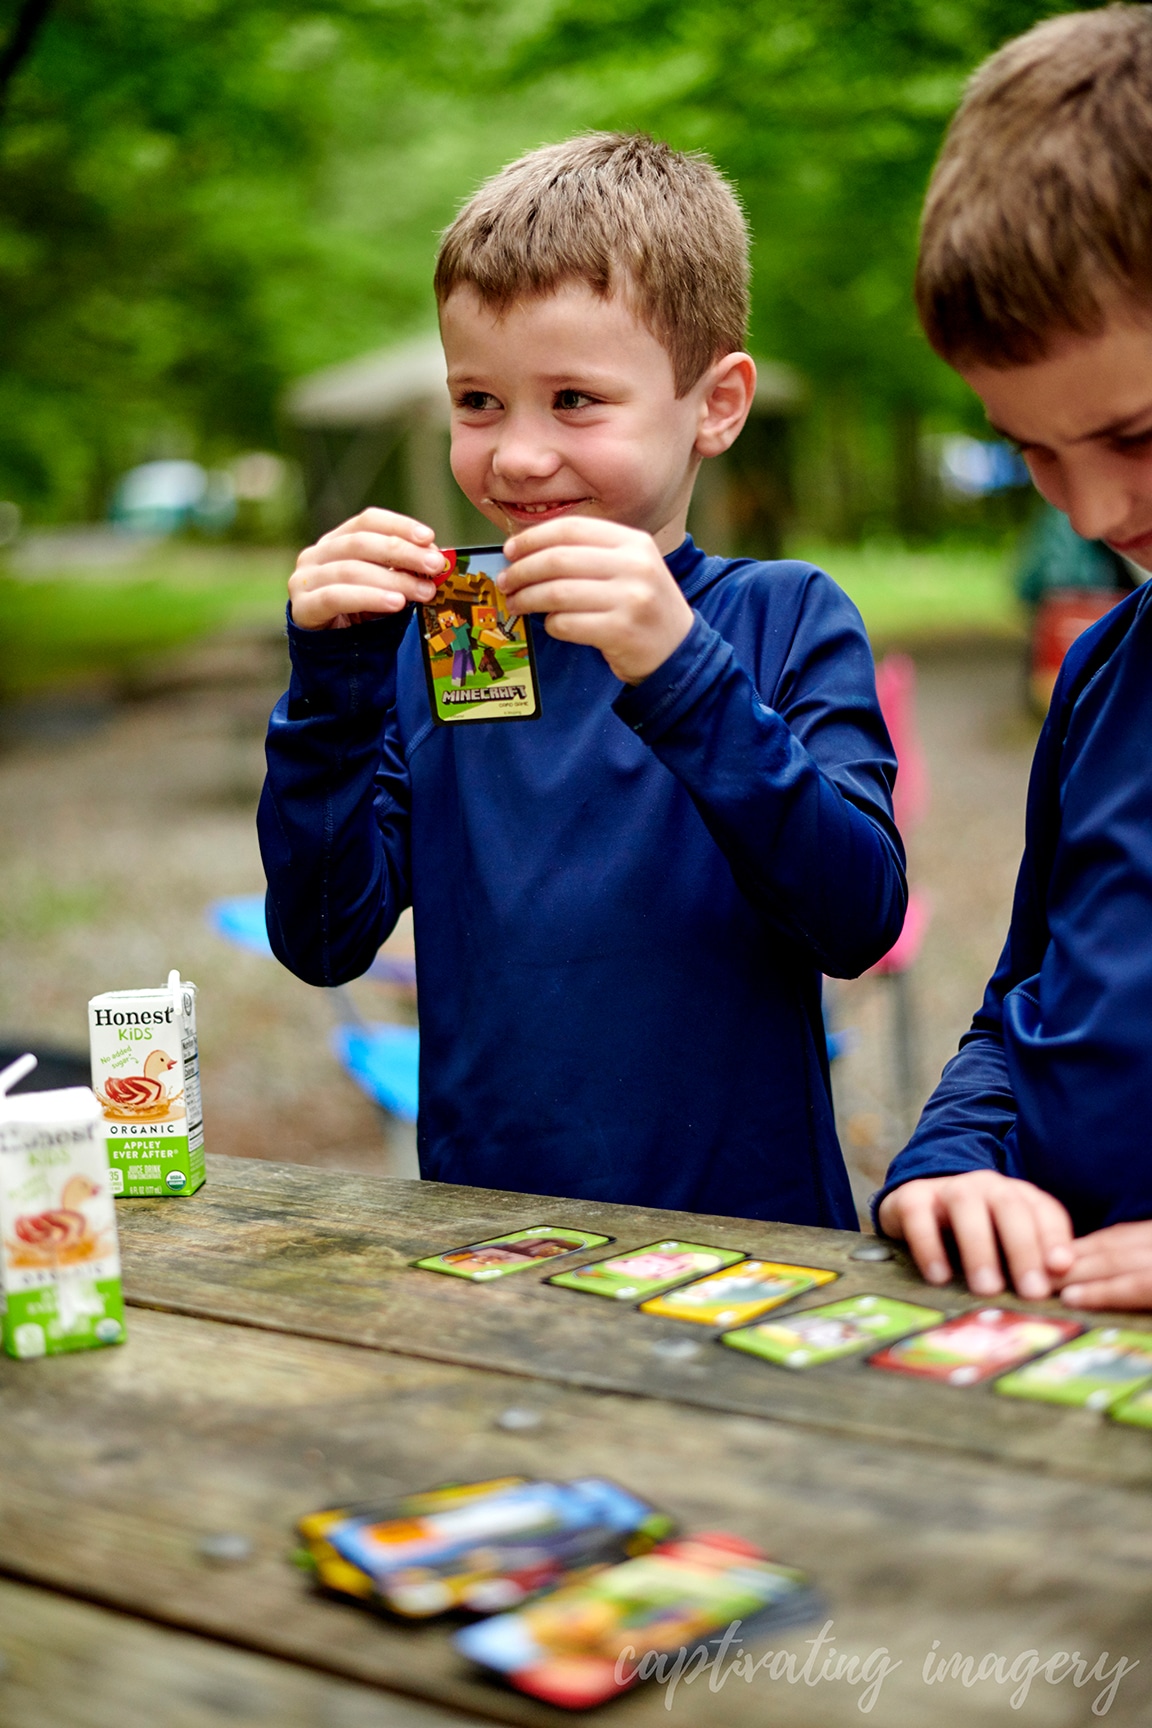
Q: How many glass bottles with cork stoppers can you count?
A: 0